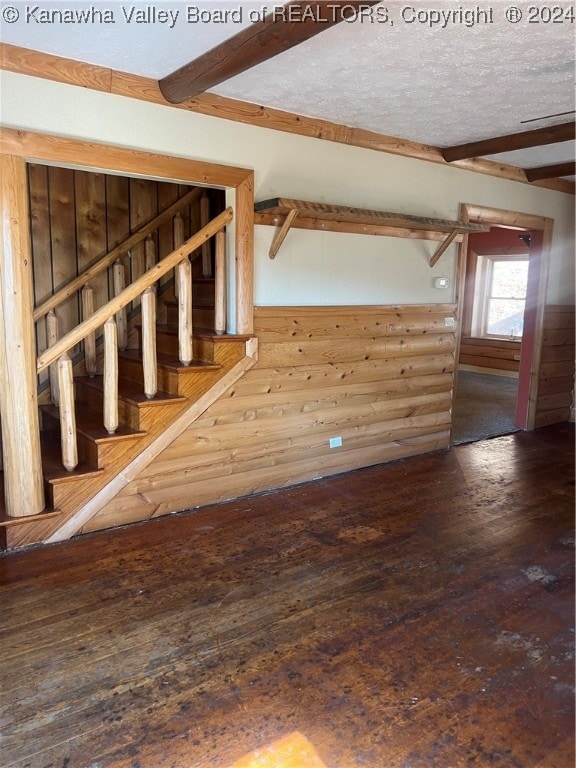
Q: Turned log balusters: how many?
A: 11